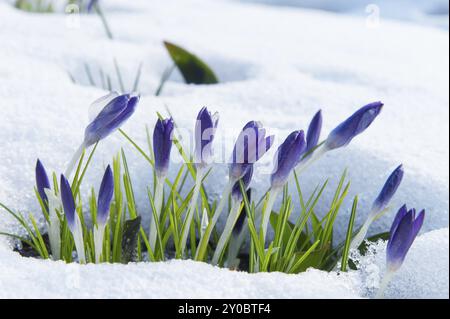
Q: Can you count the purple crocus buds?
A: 13